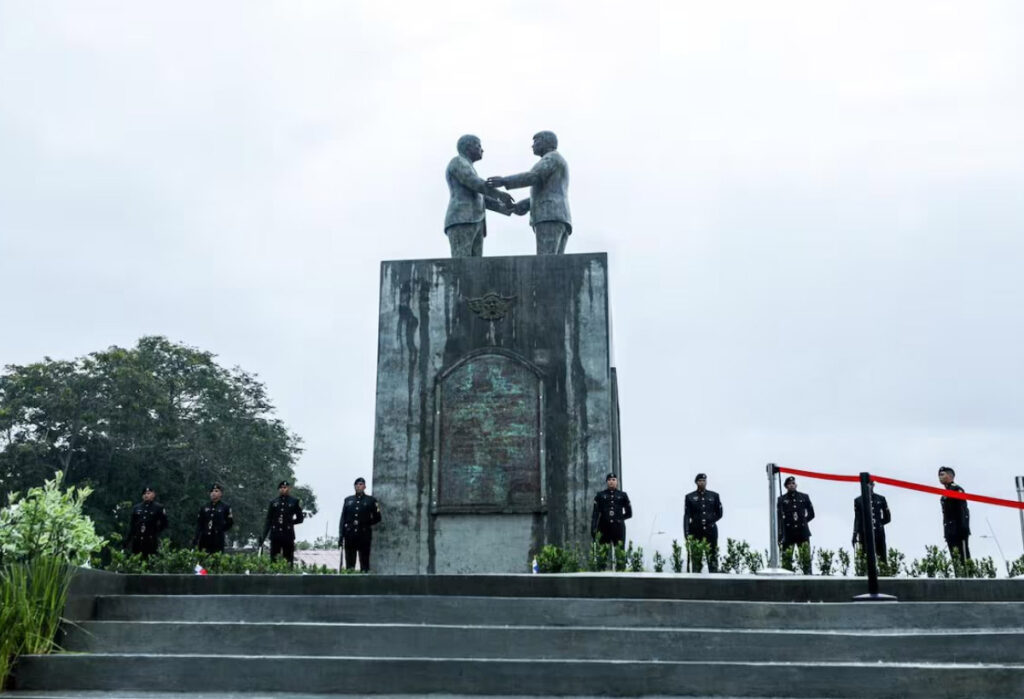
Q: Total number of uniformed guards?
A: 9